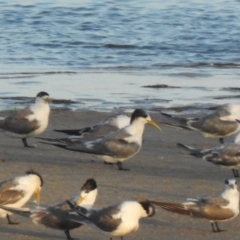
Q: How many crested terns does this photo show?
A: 9